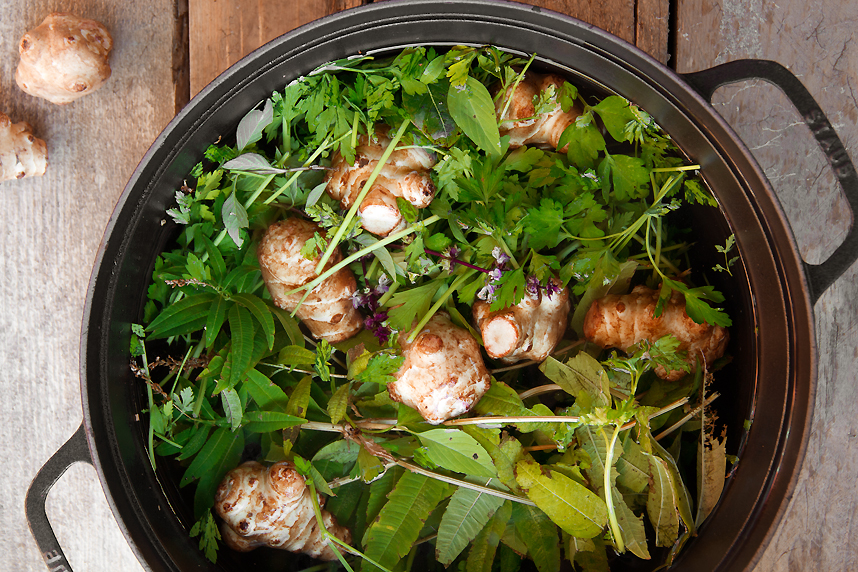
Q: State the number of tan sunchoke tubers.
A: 9